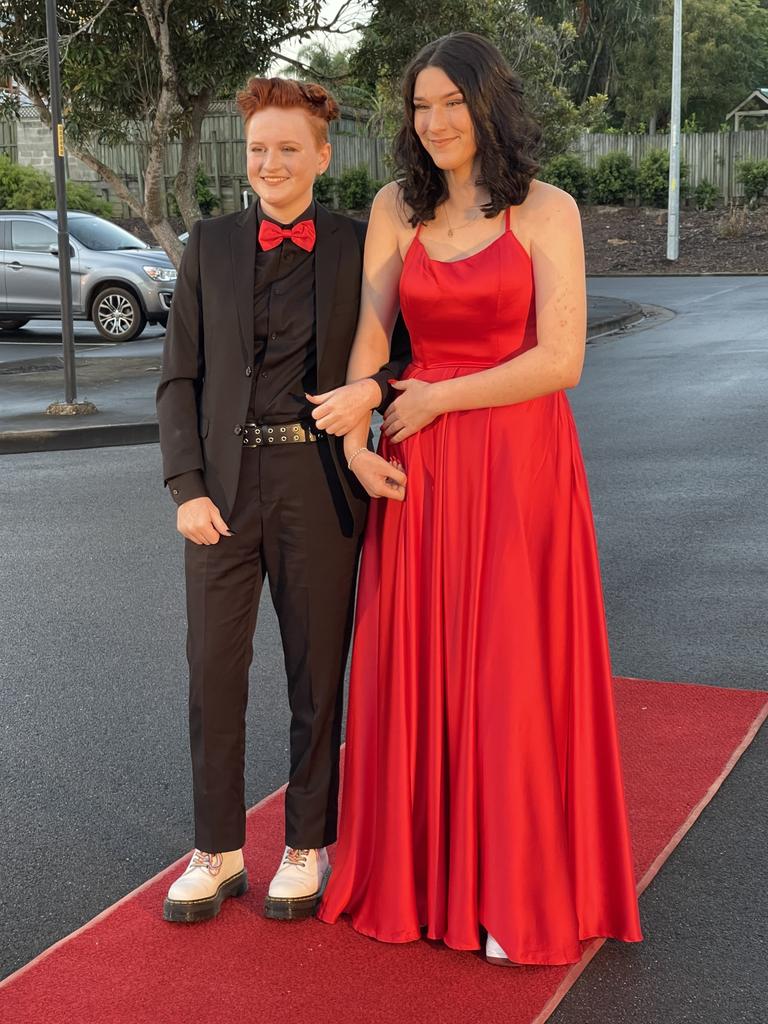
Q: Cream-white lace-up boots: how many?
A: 2